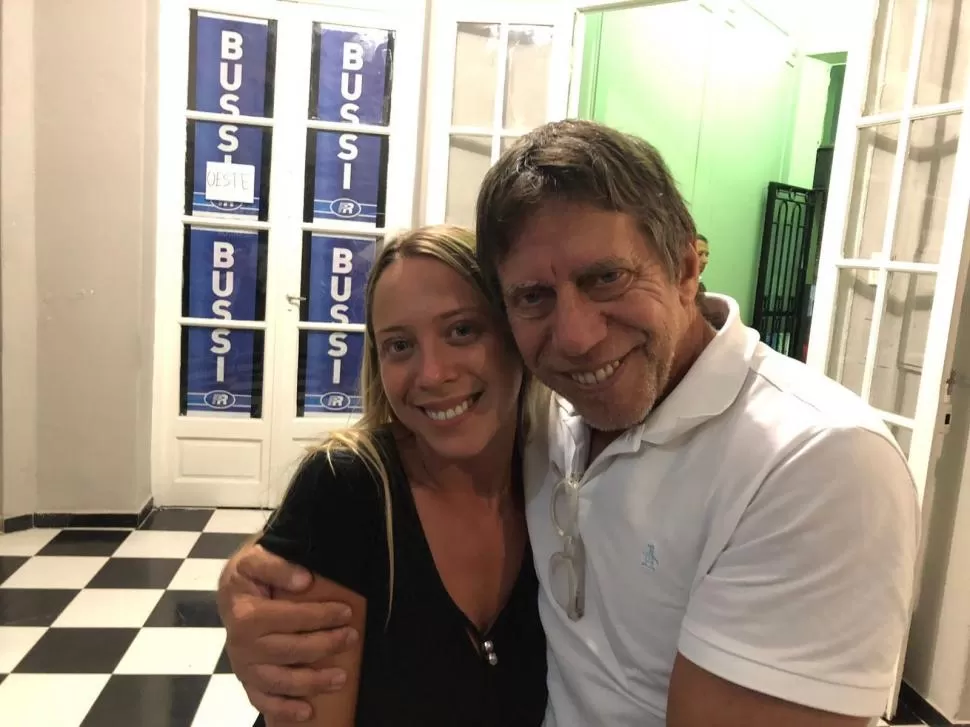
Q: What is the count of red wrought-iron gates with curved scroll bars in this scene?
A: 0